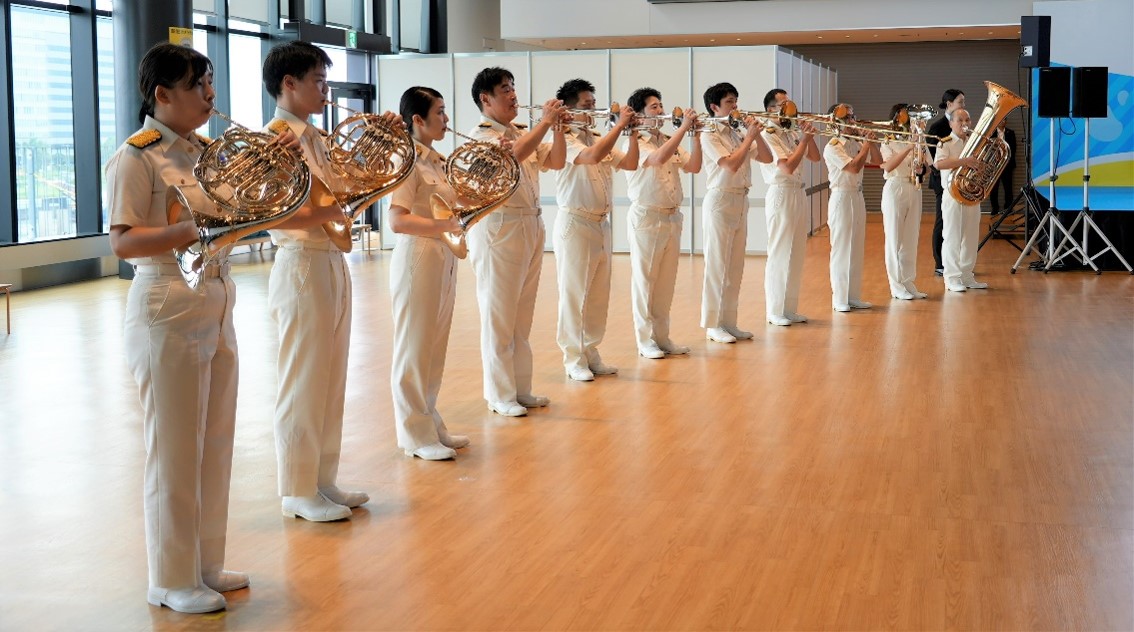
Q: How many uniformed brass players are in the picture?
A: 11